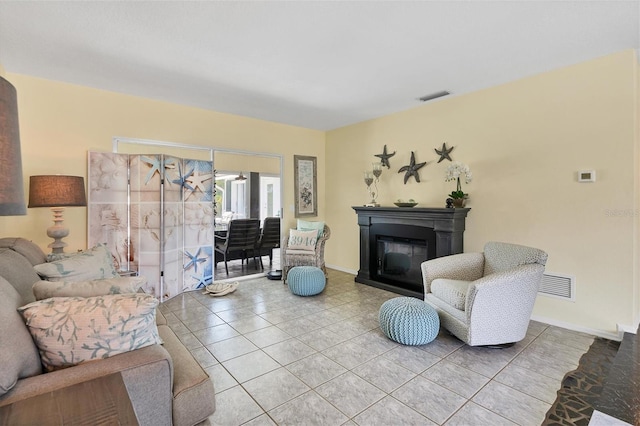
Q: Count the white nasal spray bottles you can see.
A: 0